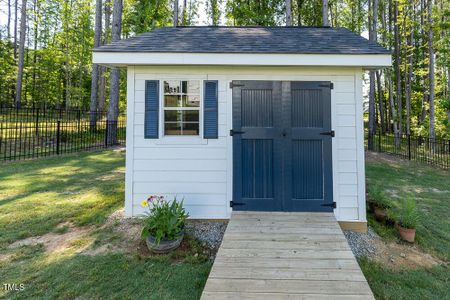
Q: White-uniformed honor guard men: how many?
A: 0